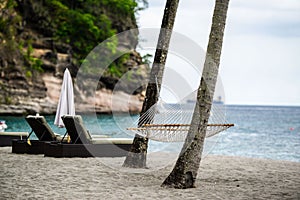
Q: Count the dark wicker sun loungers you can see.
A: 2